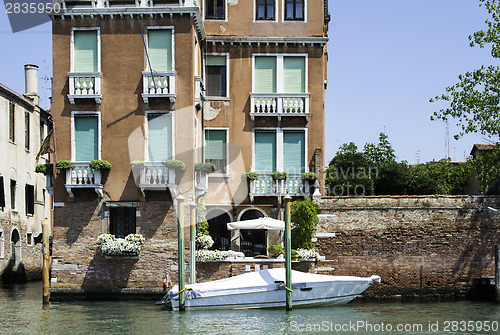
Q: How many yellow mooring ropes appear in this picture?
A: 2